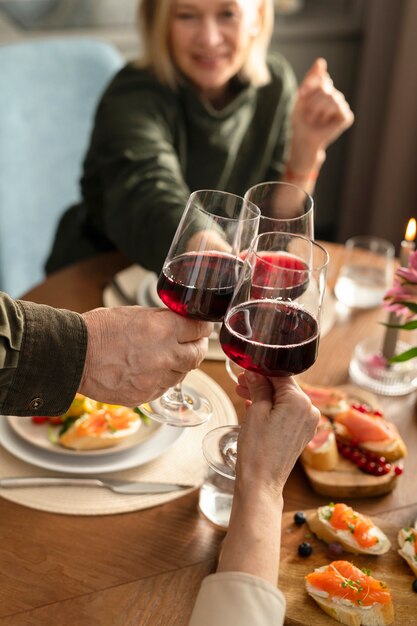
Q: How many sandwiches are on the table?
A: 7